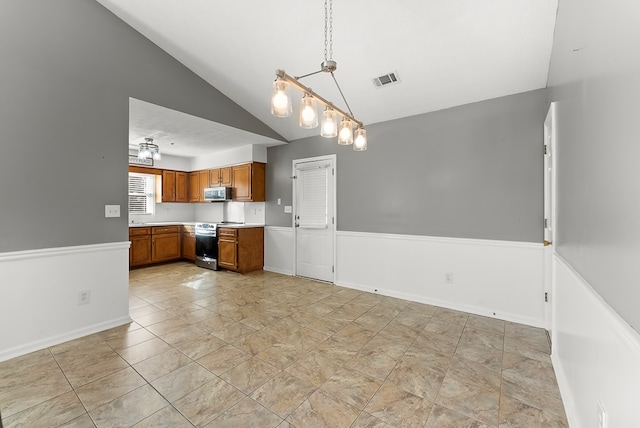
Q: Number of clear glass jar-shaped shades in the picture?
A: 5